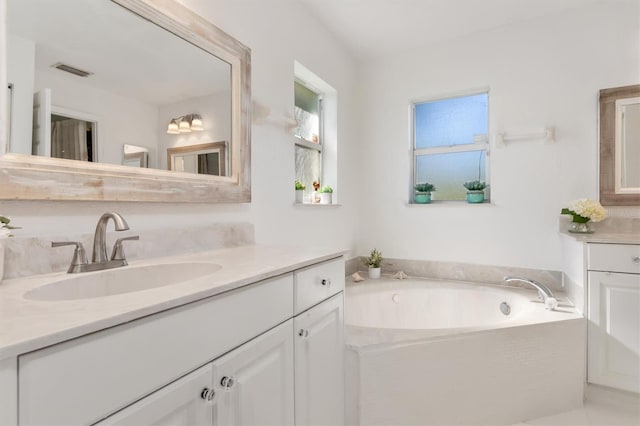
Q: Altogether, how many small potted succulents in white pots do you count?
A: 3